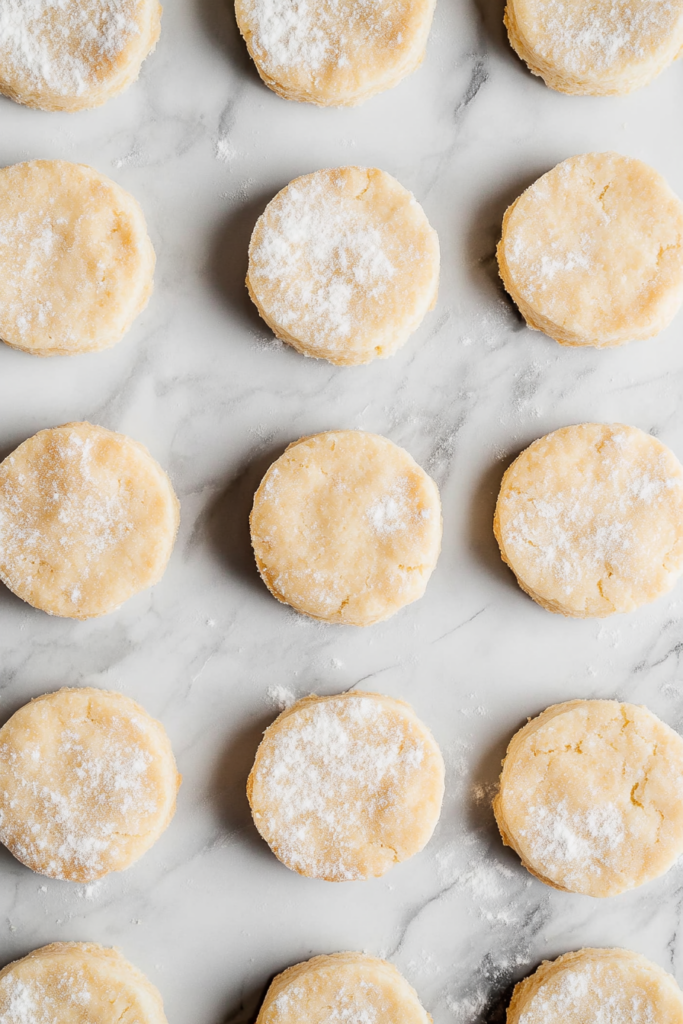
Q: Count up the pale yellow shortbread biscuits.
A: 15